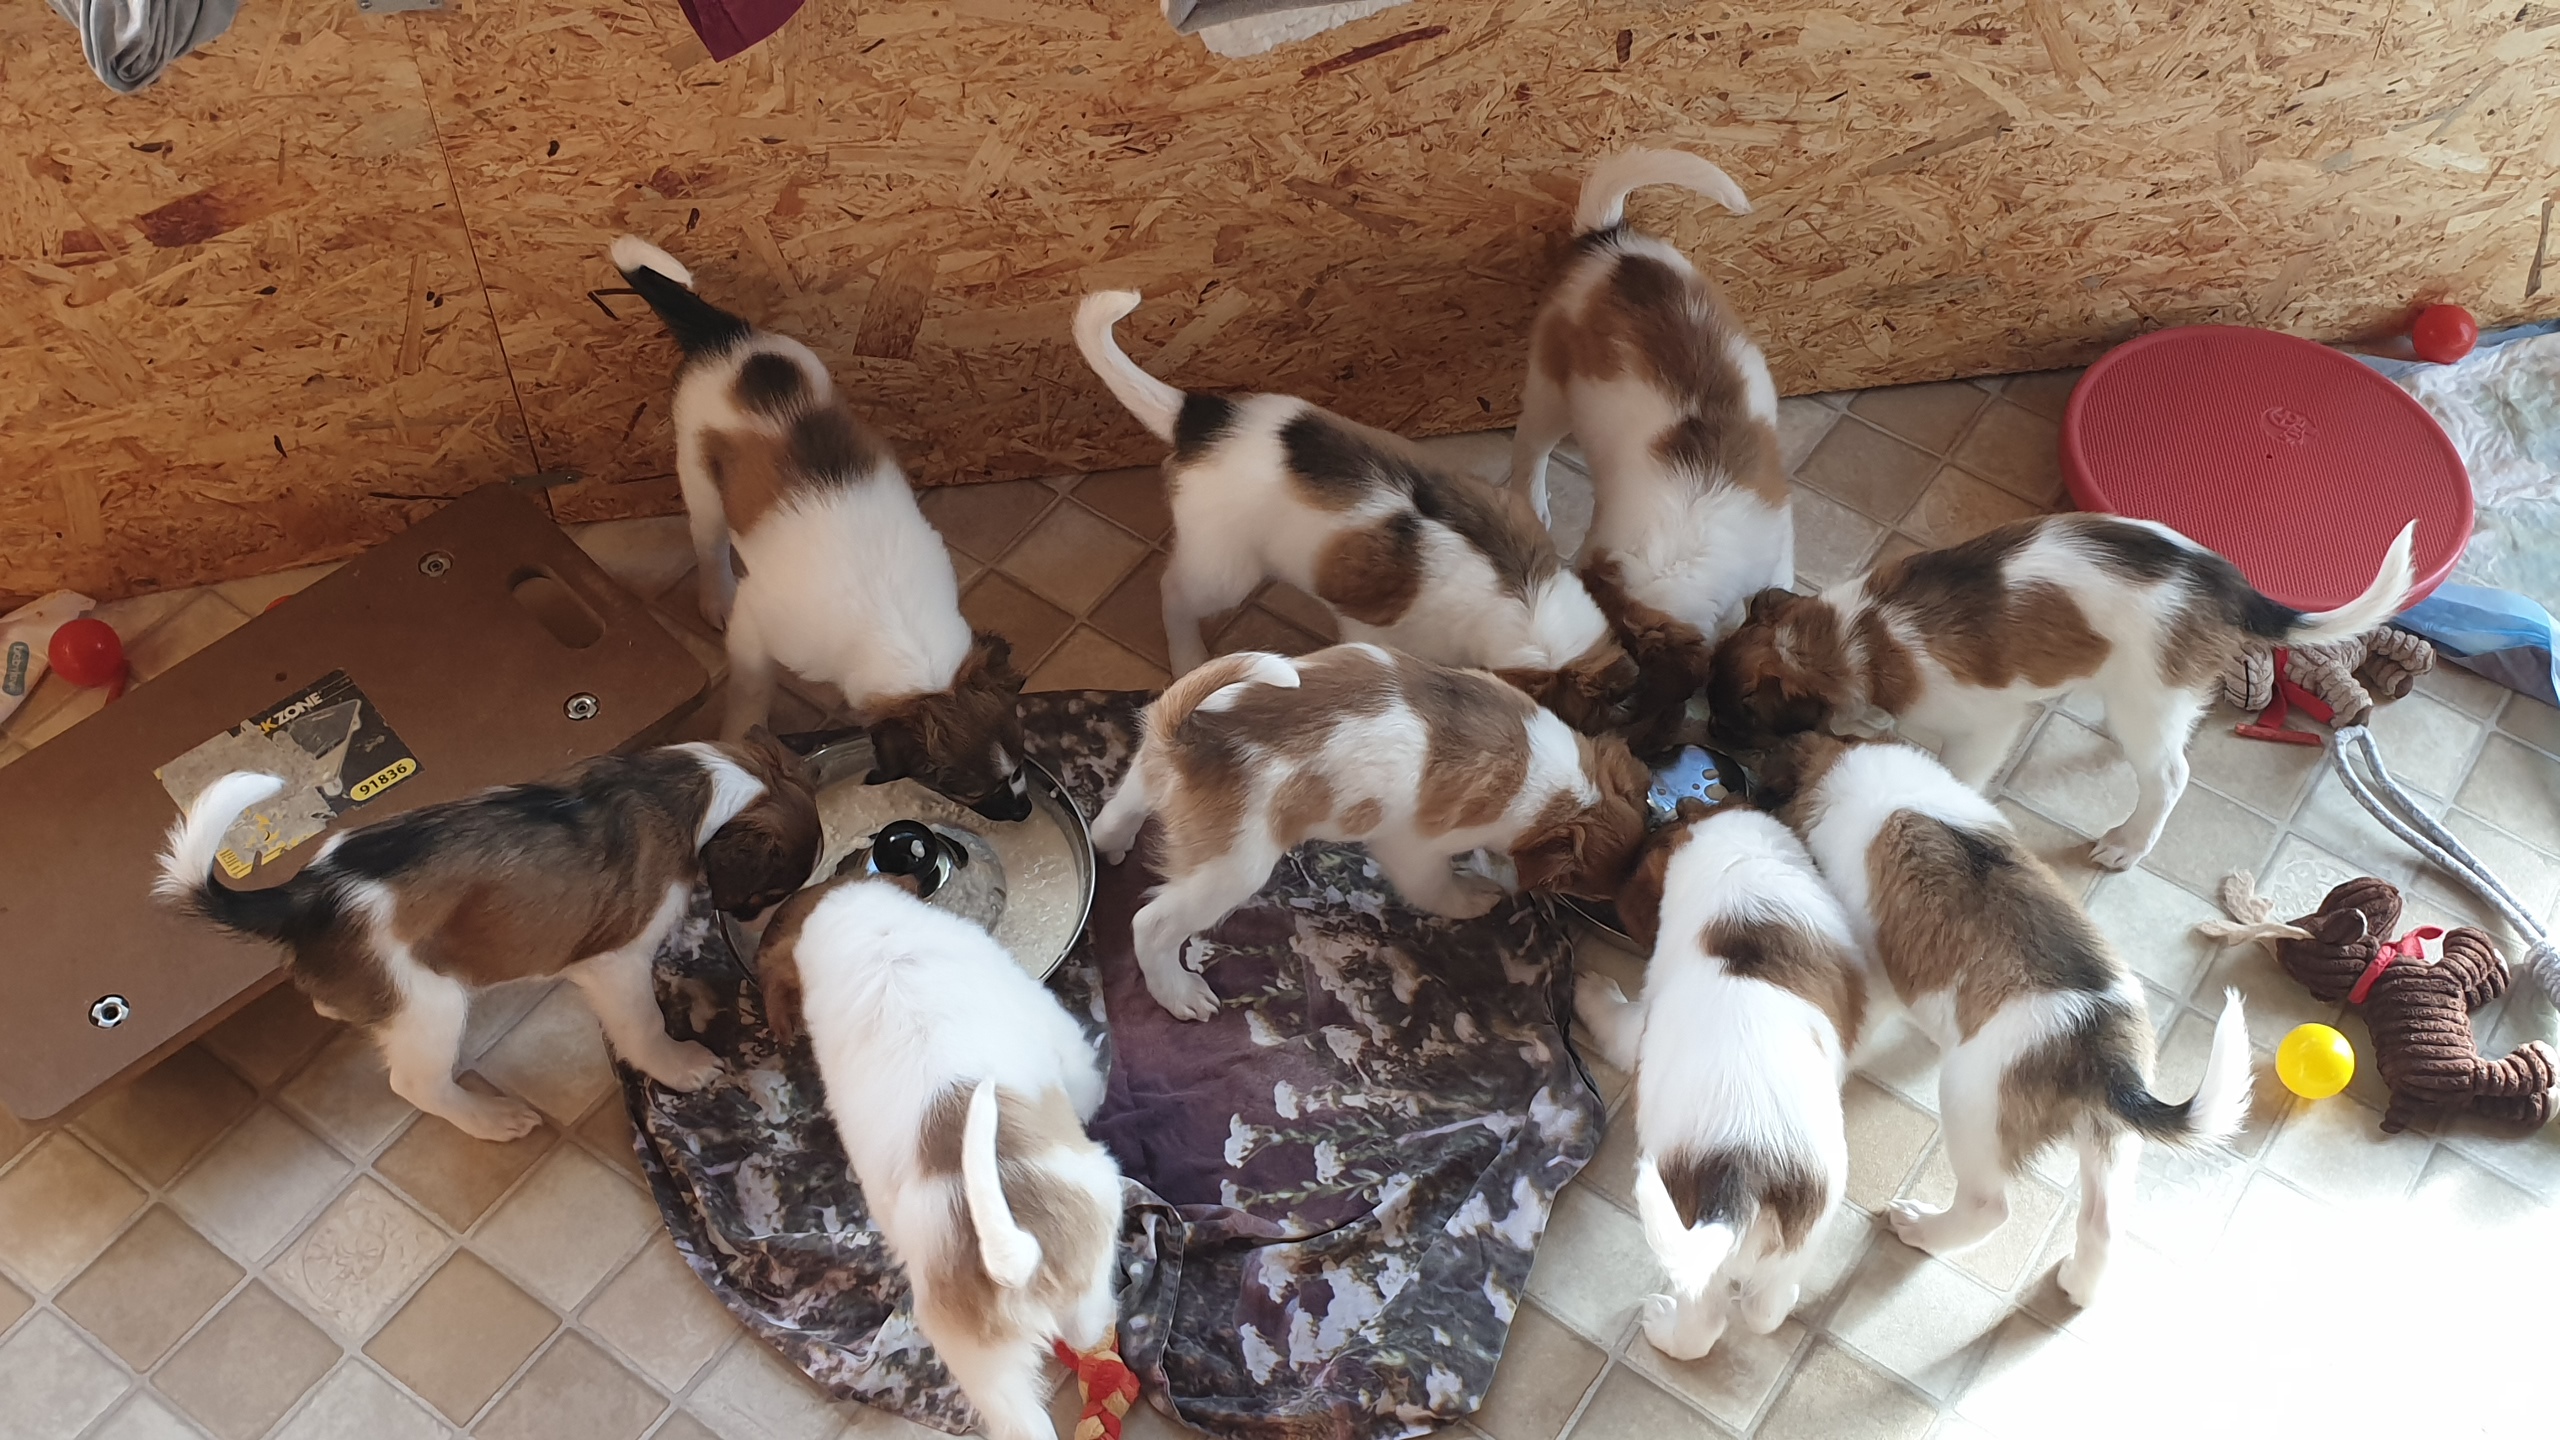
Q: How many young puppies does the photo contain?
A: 9